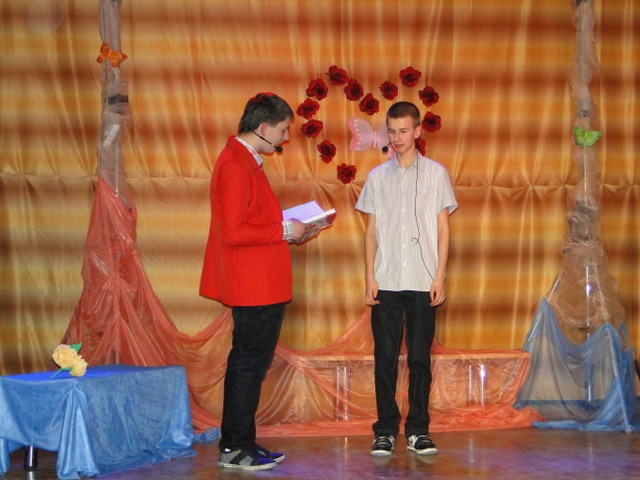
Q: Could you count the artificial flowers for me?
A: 15